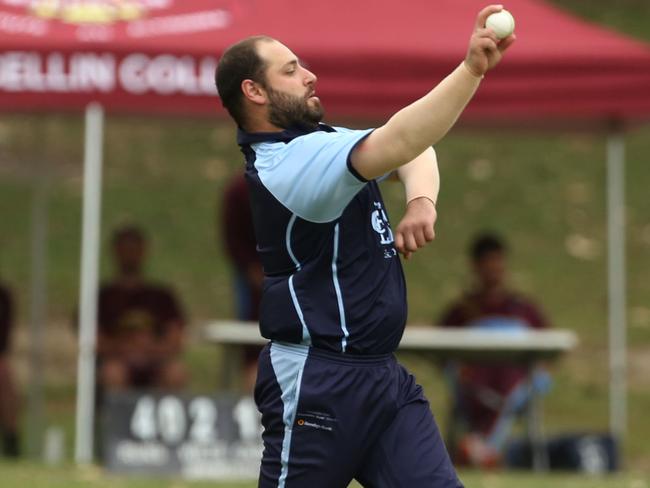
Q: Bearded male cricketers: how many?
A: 1